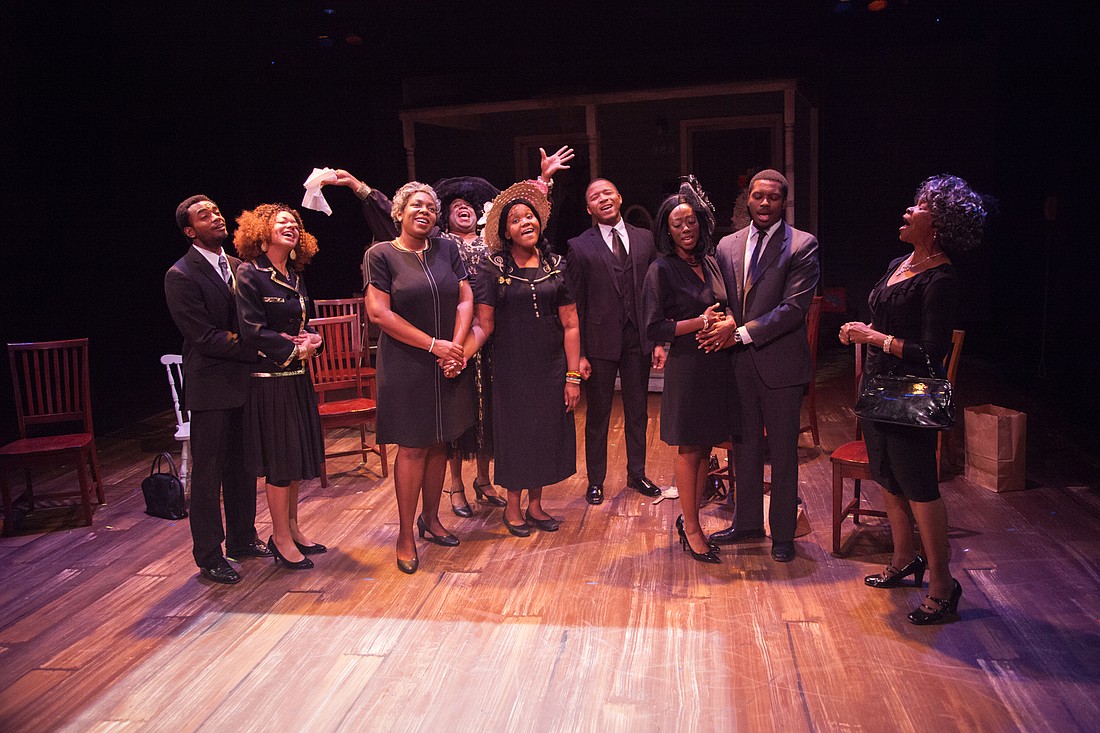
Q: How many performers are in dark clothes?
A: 9